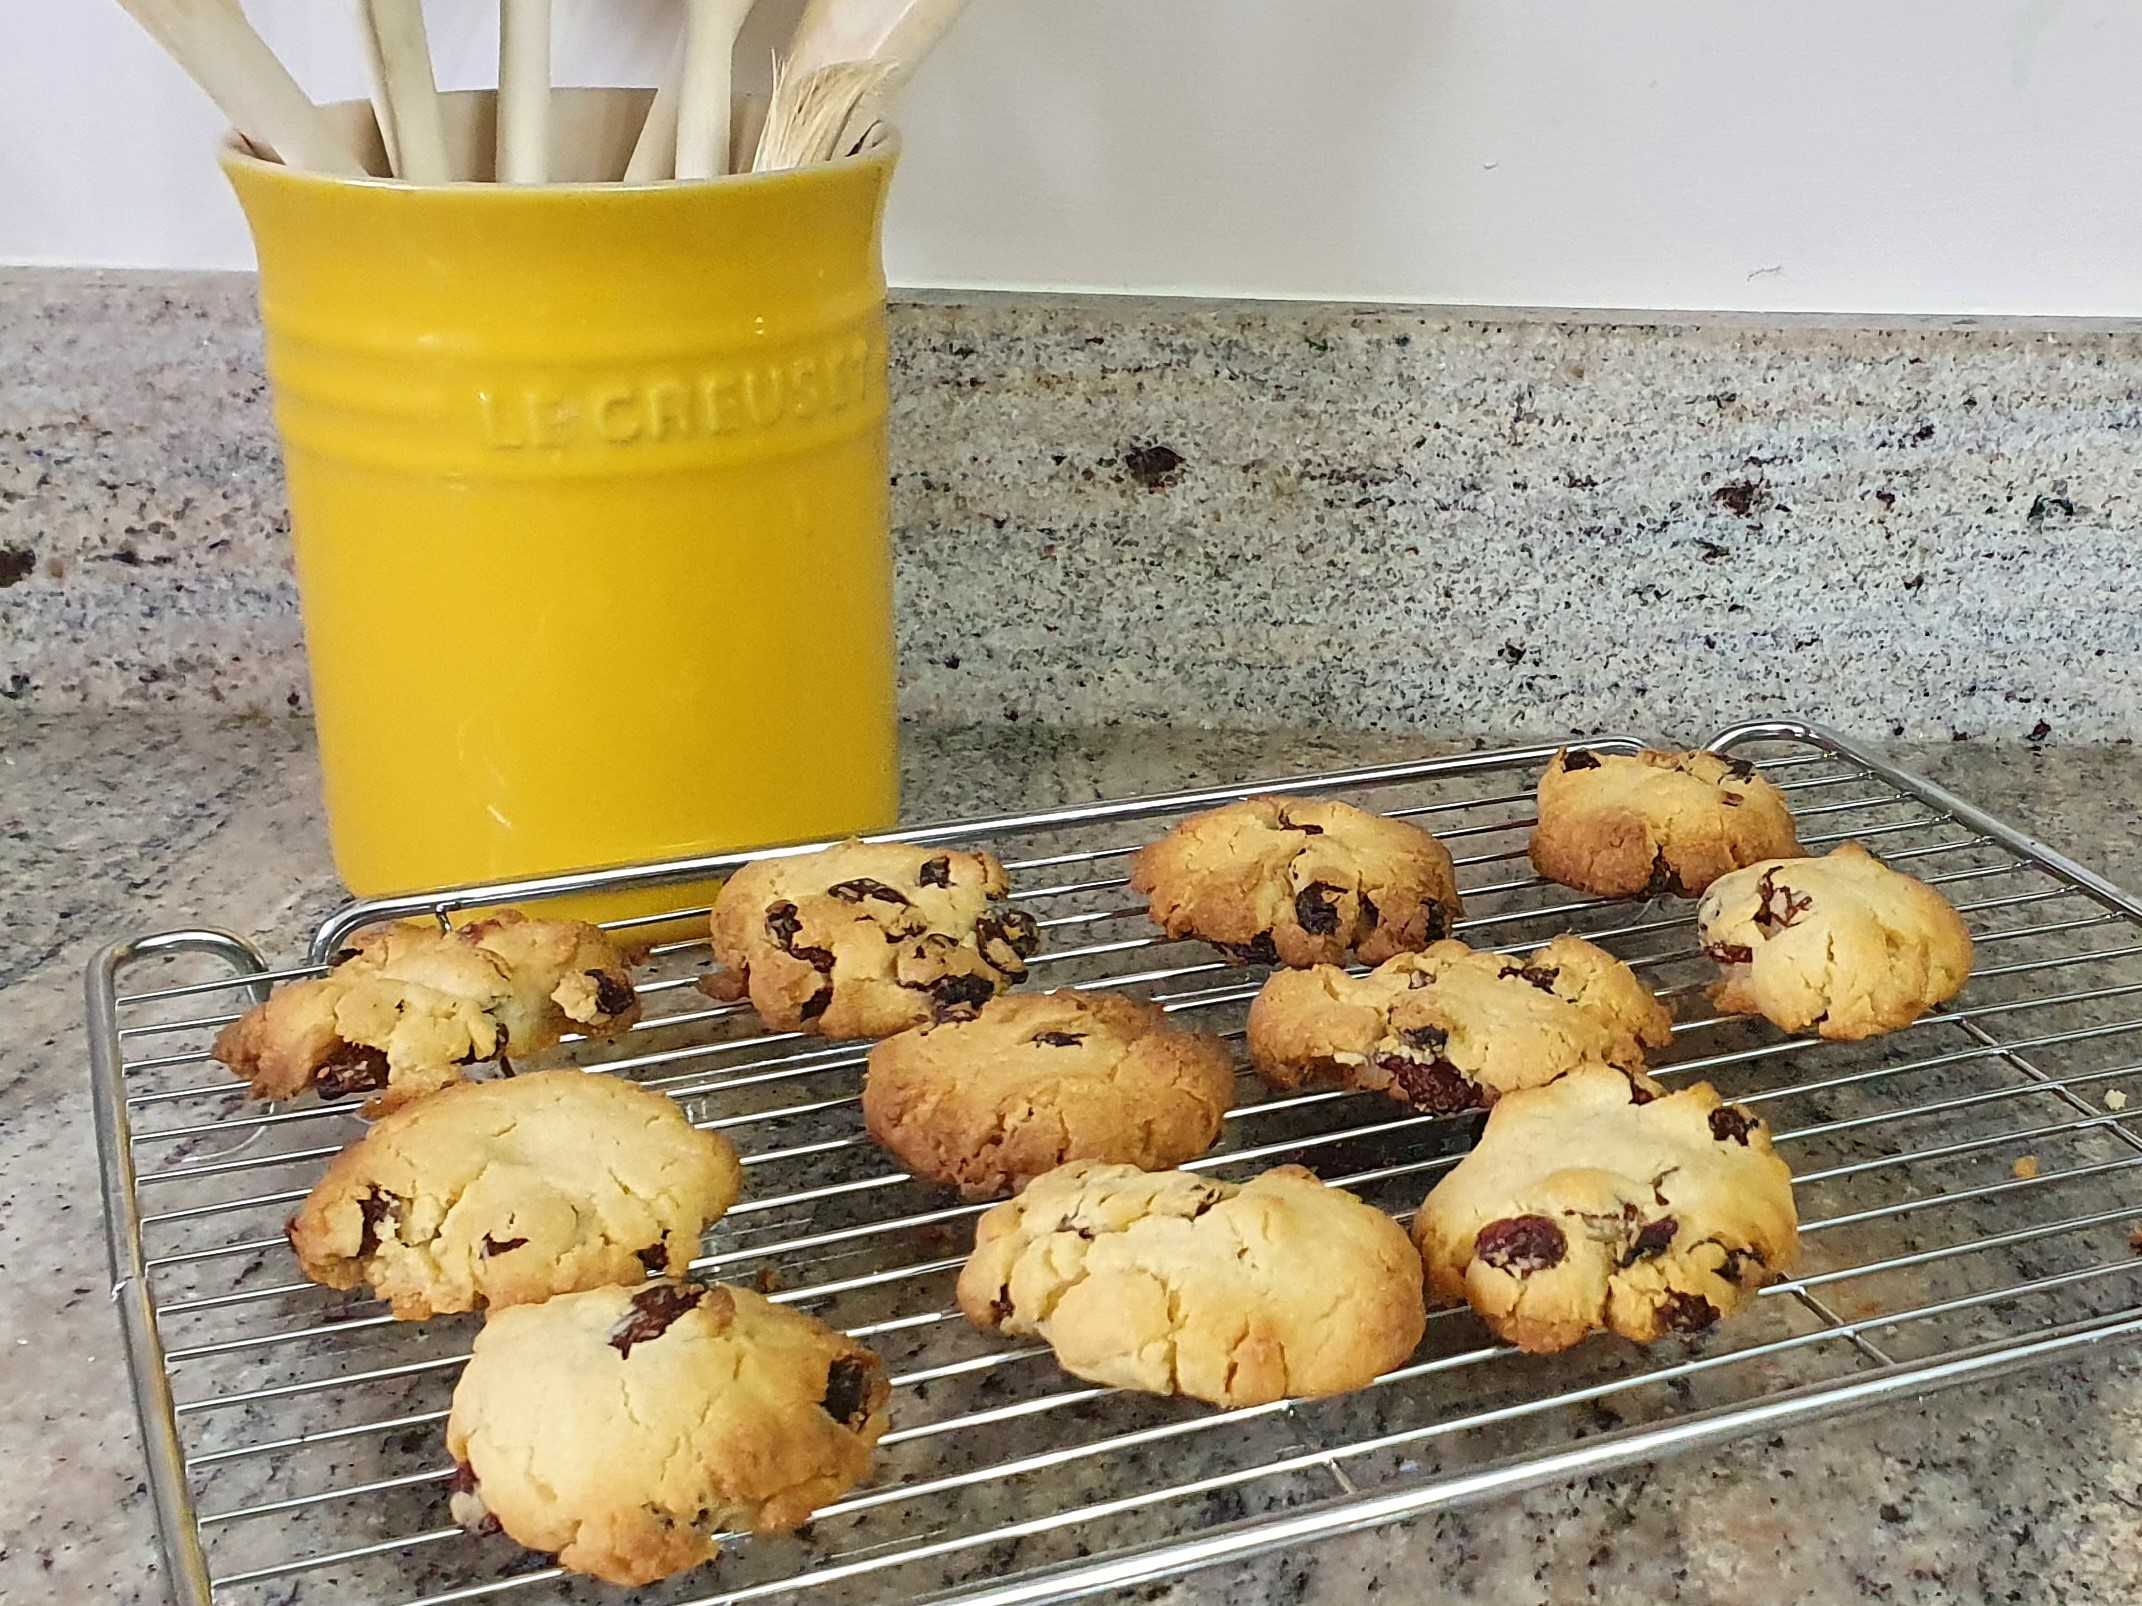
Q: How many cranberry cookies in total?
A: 11